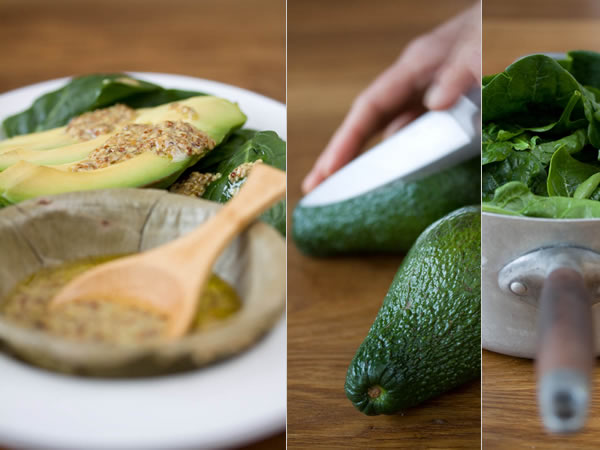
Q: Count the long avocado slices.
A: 3